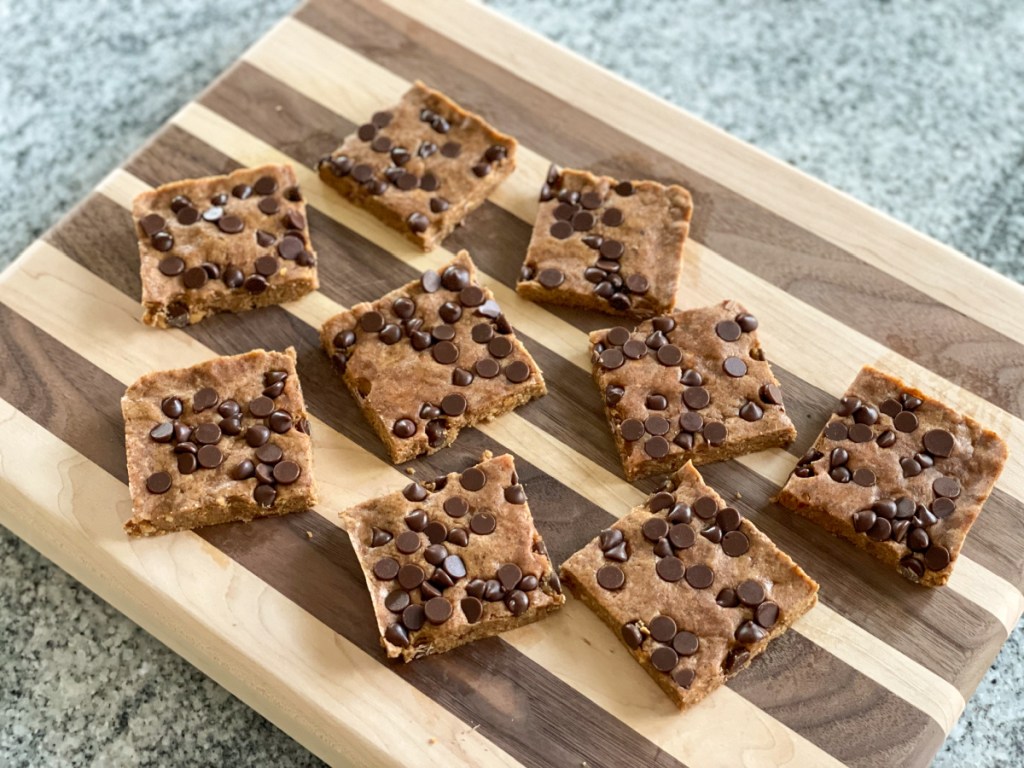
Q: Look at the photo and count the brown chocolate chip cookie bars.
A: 9